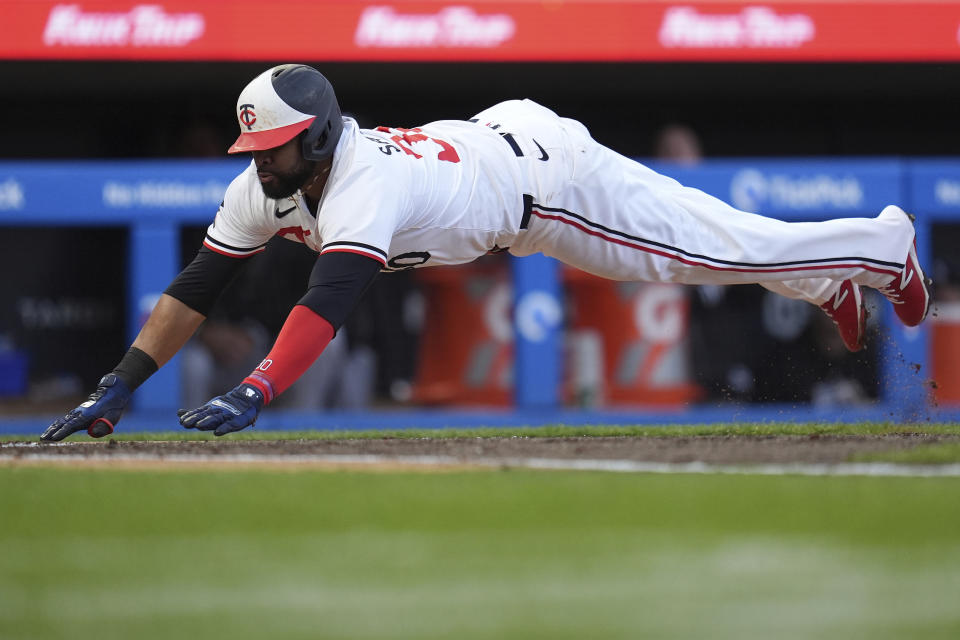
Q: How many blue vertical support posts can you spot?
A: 3